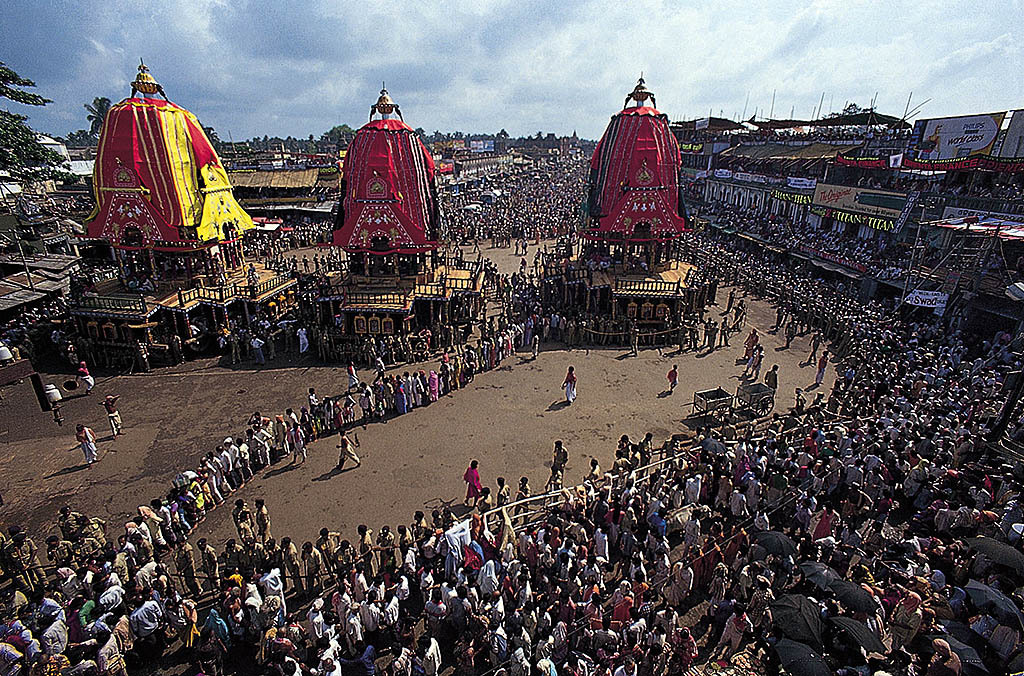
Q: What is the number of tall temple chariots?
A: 3